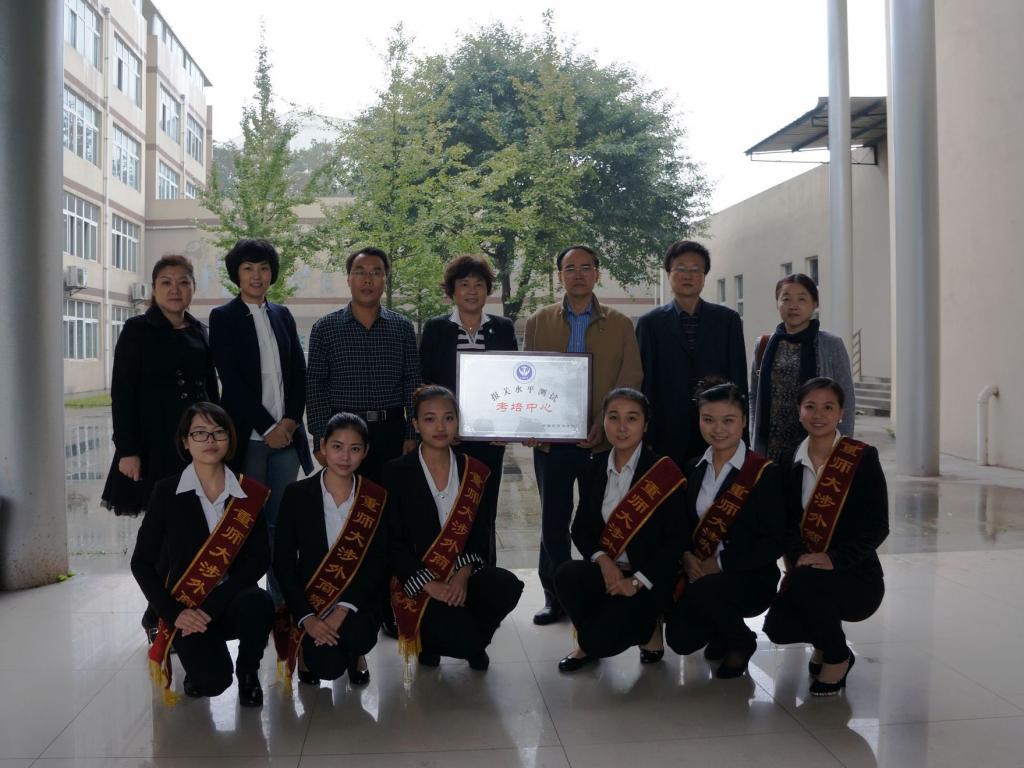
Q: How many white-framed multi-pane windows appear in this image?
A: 12